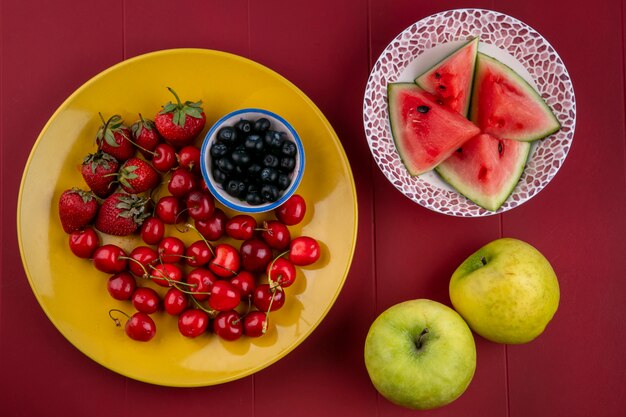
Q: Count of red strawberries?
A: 7